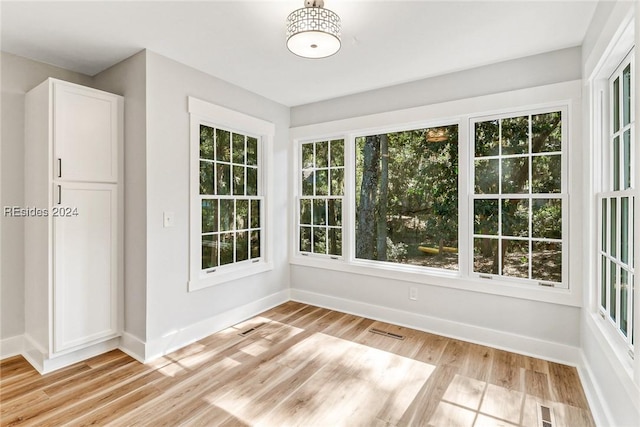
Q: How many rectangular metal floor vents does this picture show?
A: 3